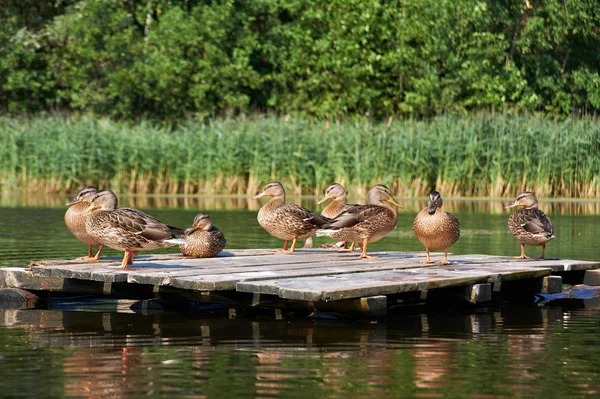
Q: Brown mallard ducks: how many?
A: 8